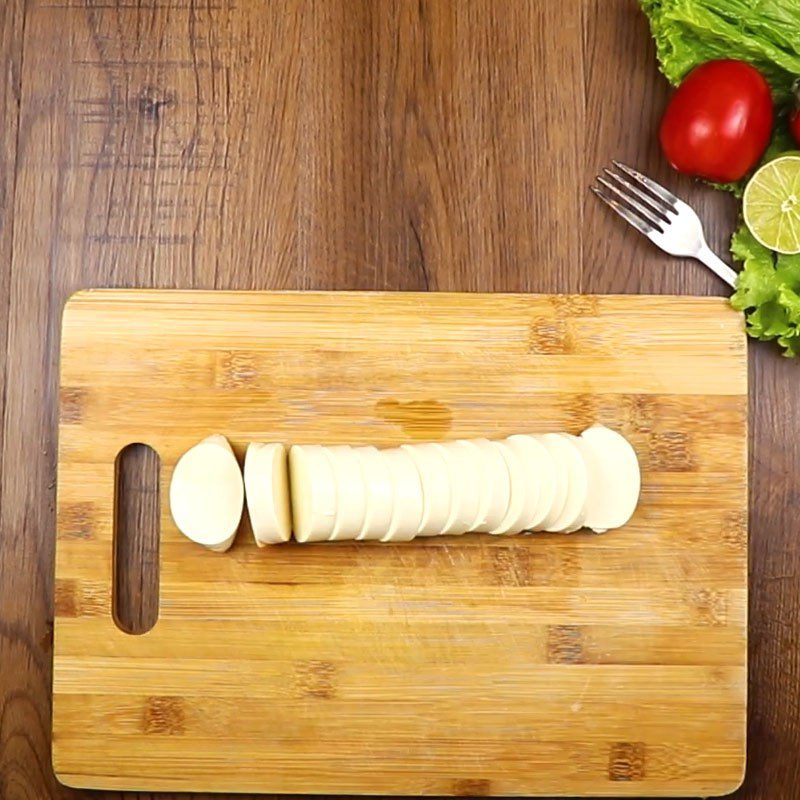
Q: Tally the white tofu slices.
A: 13